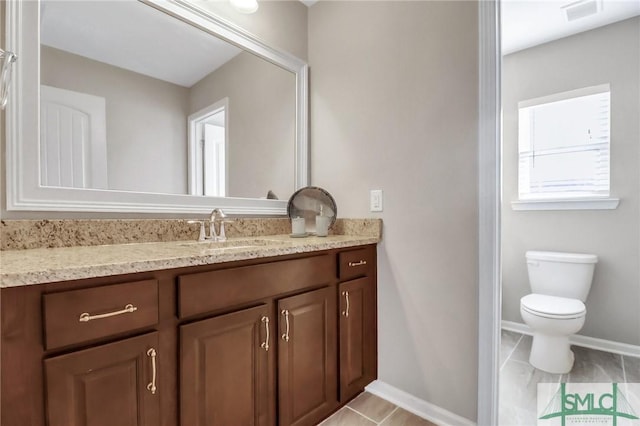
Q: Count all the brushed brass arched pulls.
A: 6